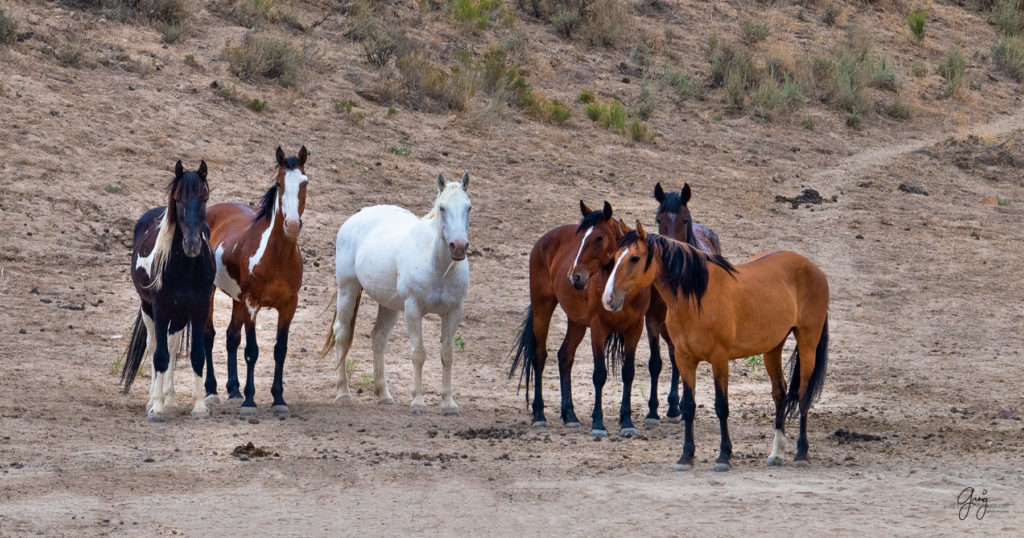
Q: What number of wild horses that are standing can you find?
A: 6